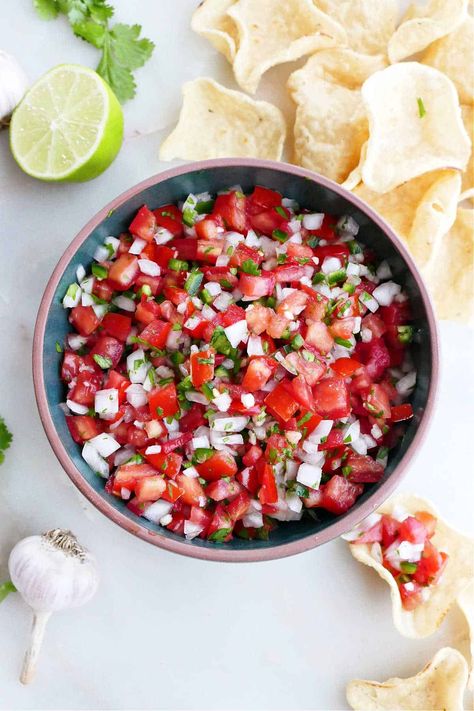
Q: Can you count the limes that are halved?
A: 1